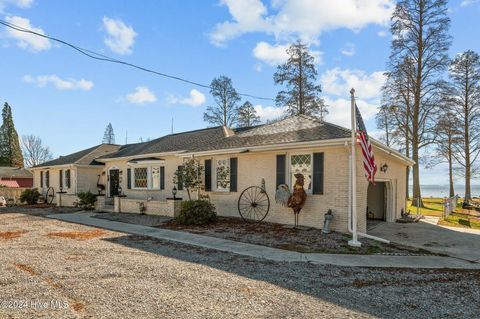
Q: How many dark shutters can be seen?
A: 11